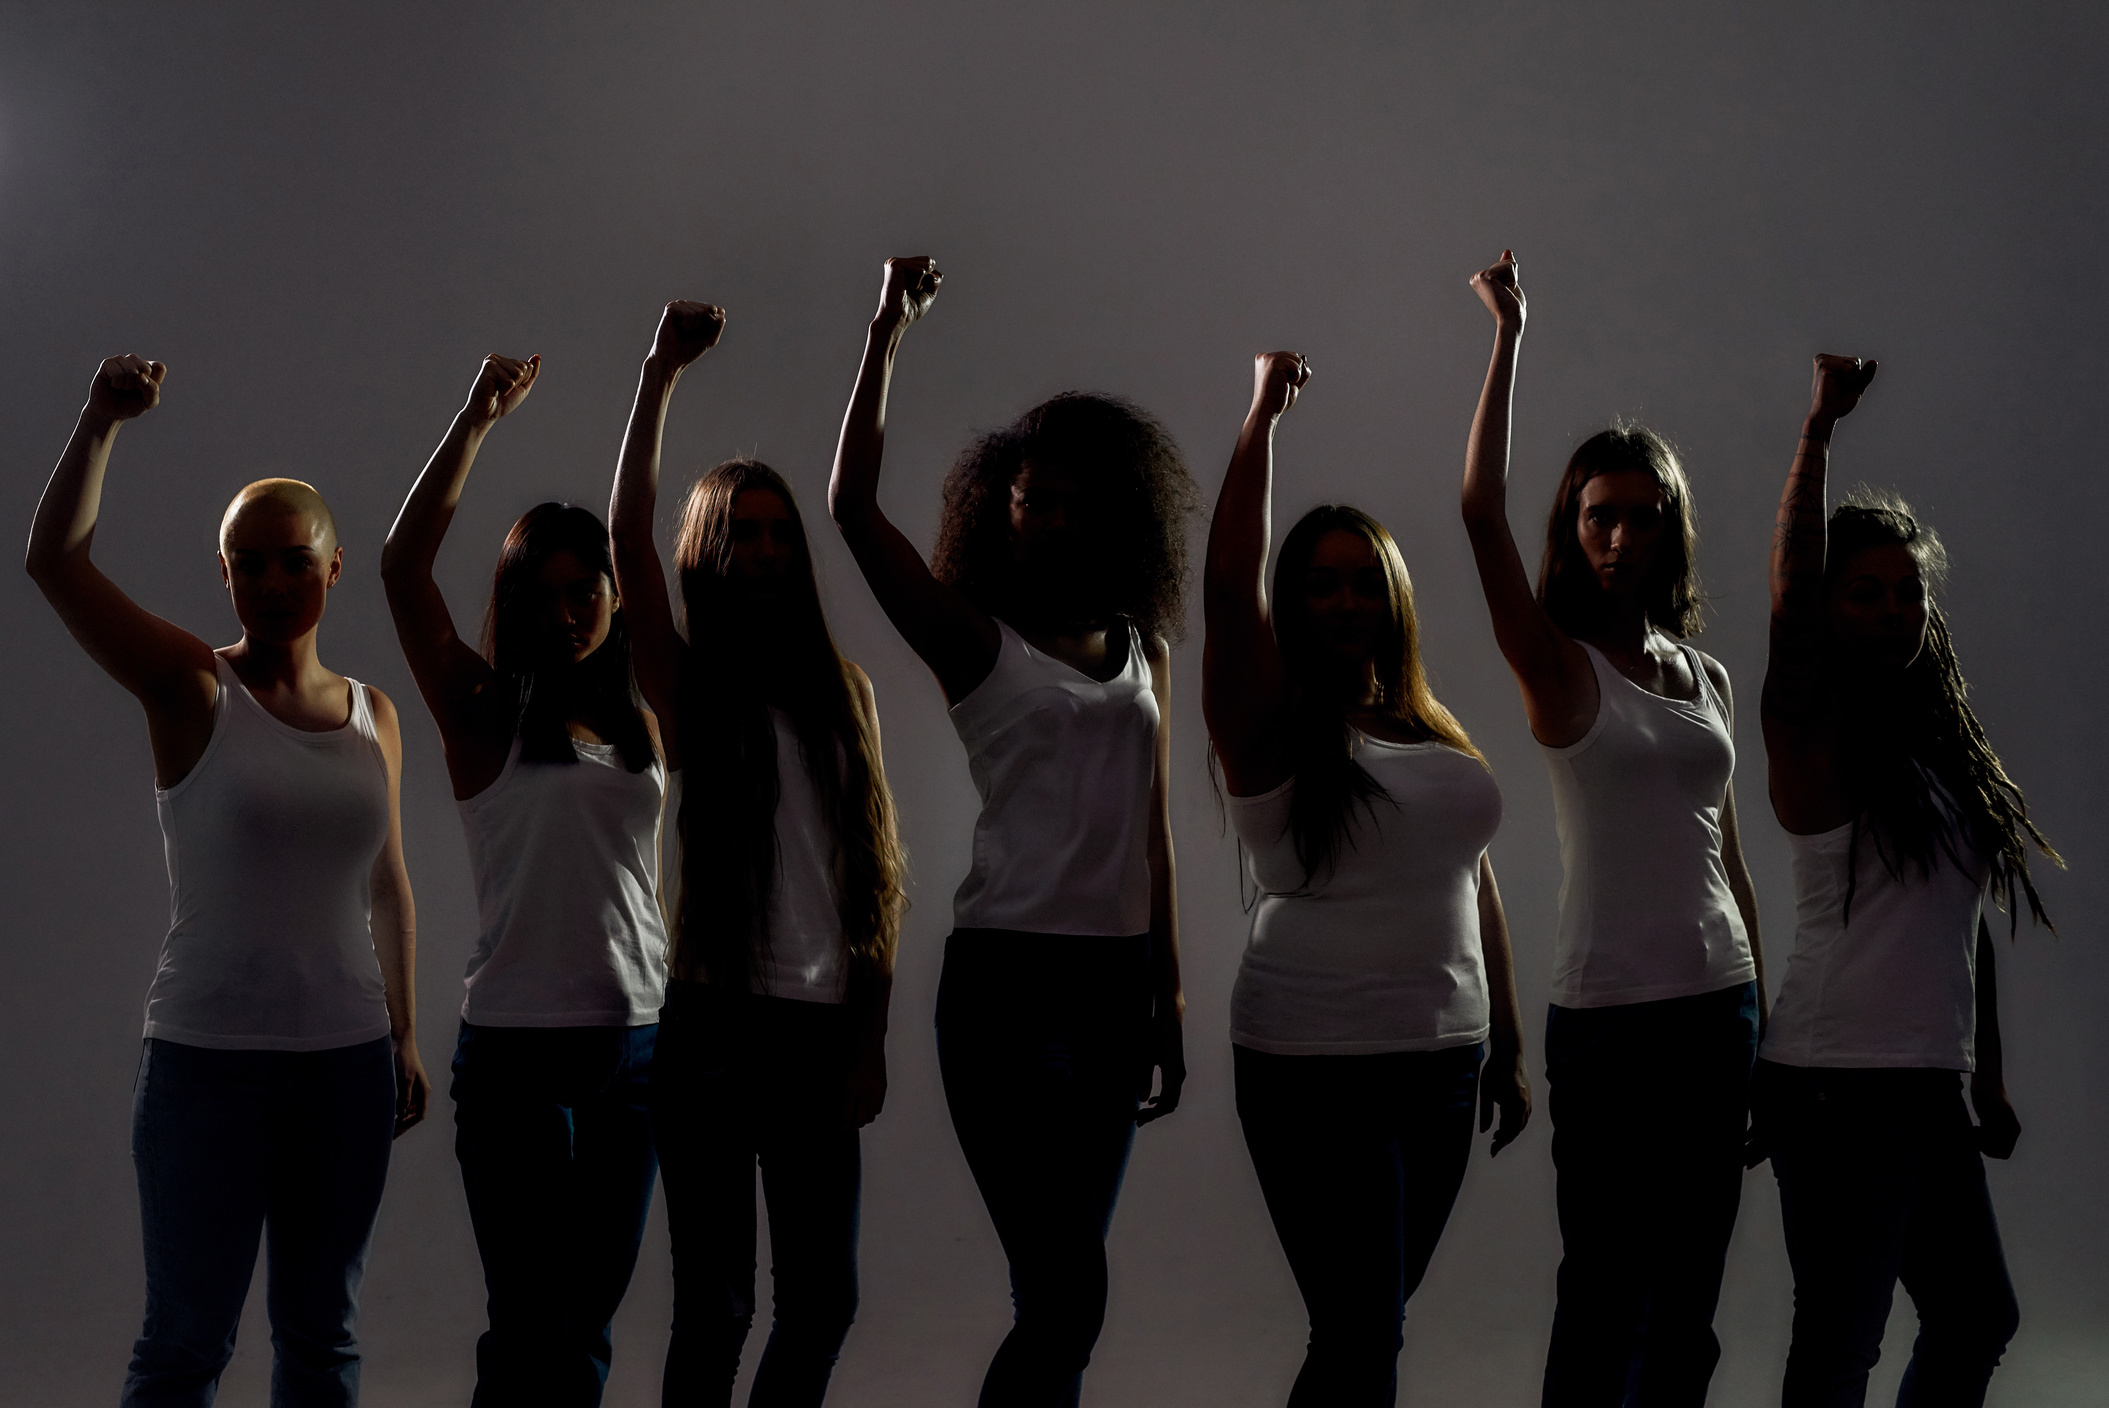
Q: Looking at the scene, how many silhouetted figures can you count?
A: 7